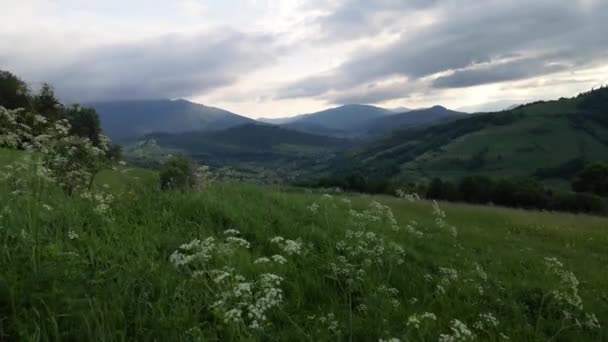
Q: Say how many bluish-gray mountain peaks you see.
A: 3